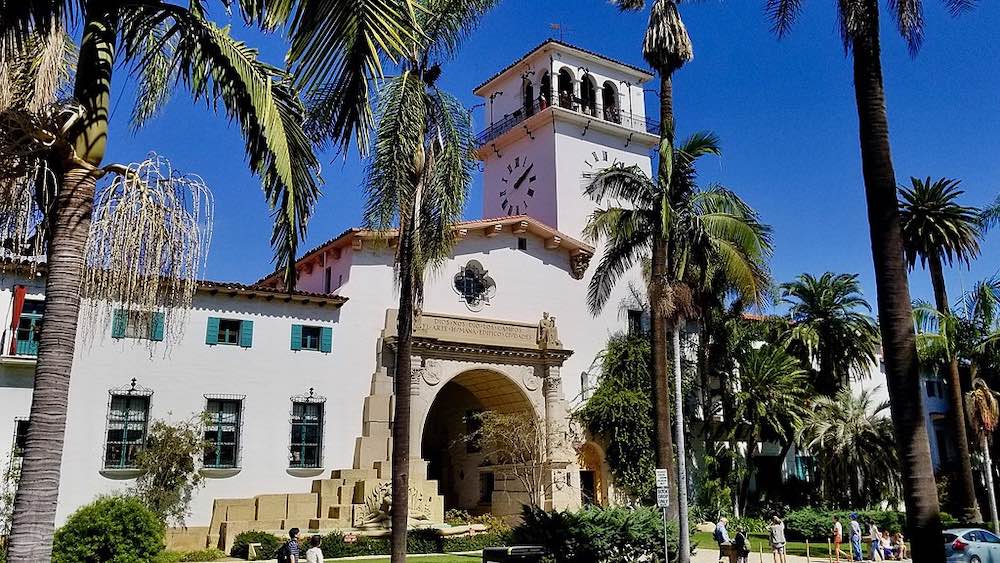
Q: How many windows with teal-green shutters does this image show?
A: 3